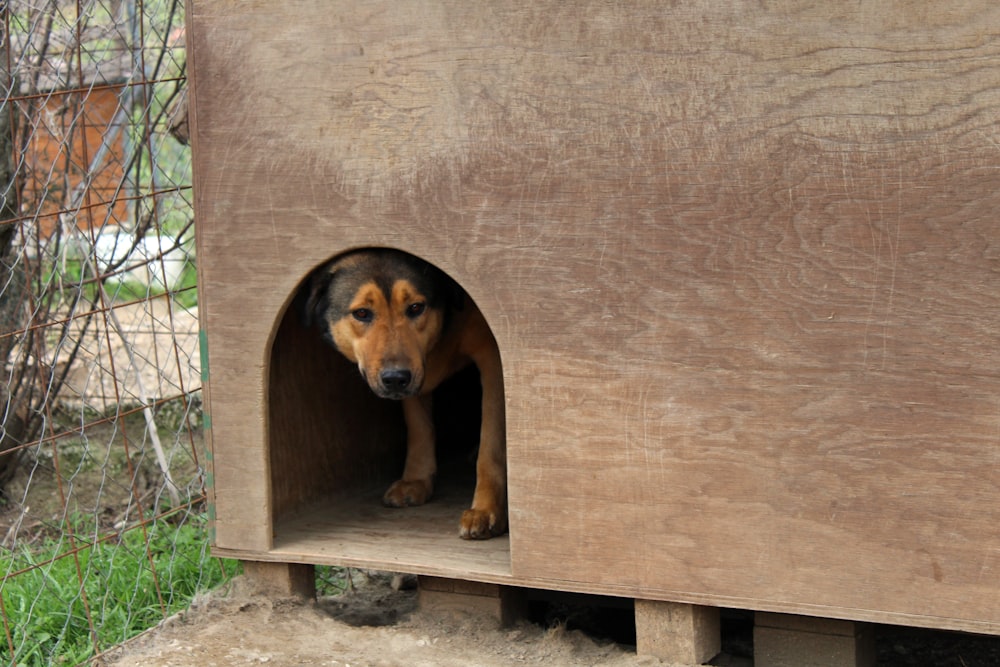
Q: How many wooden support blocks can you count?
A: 4